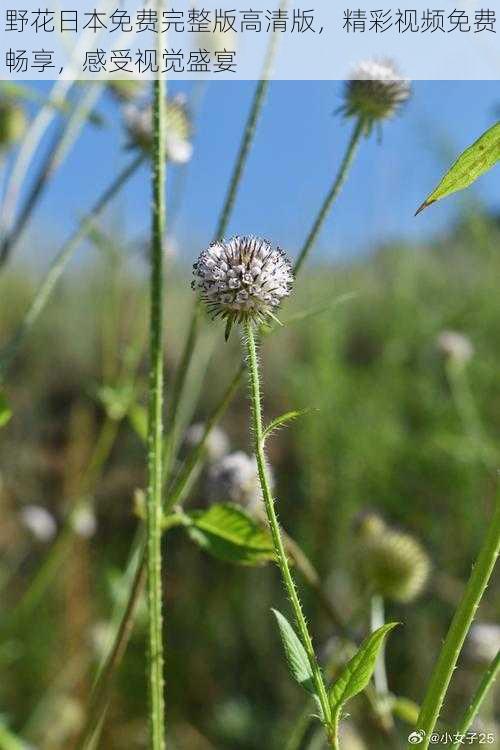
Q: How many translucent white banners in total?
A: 1